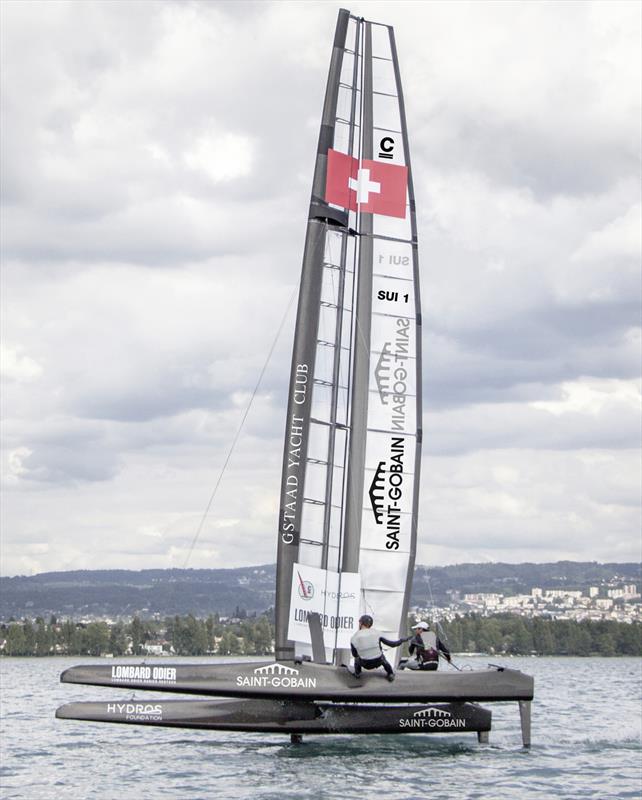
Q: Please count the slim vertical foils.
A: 3